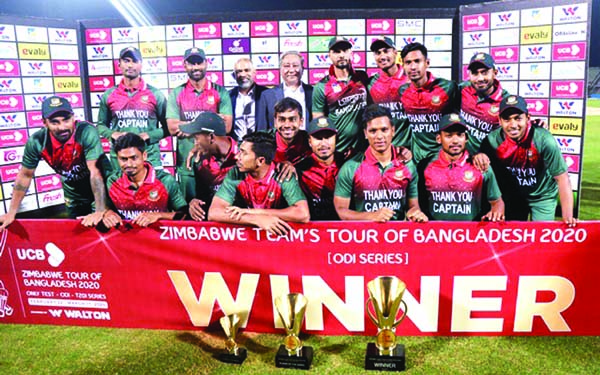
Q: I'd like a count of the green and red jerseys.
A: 15